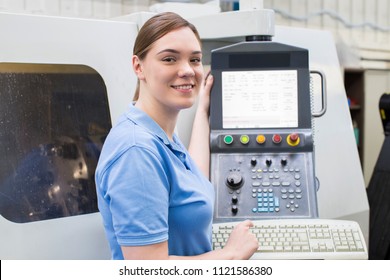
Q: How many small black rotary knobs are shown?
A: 5